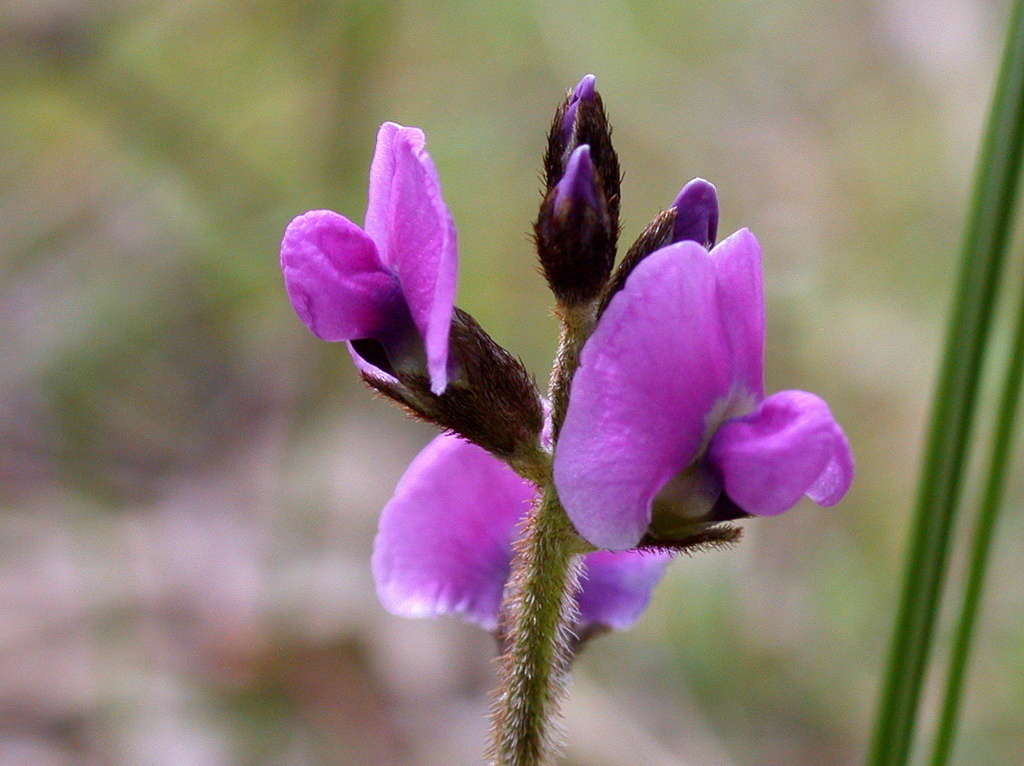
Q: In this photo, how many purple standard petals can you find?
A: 3